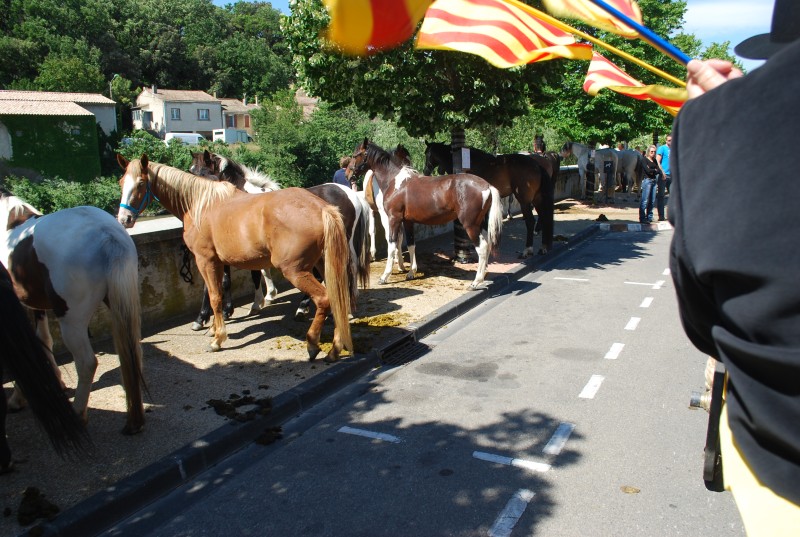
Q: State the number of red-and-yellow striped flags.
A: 4